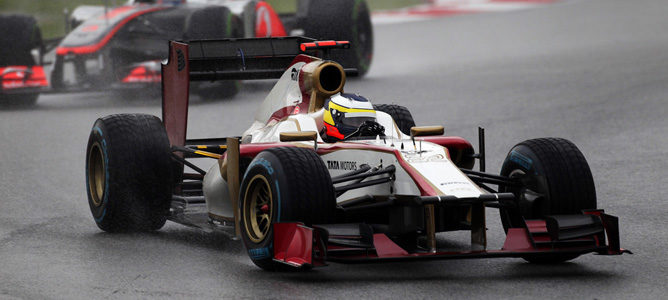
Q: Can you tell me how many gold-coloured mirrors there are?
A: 2